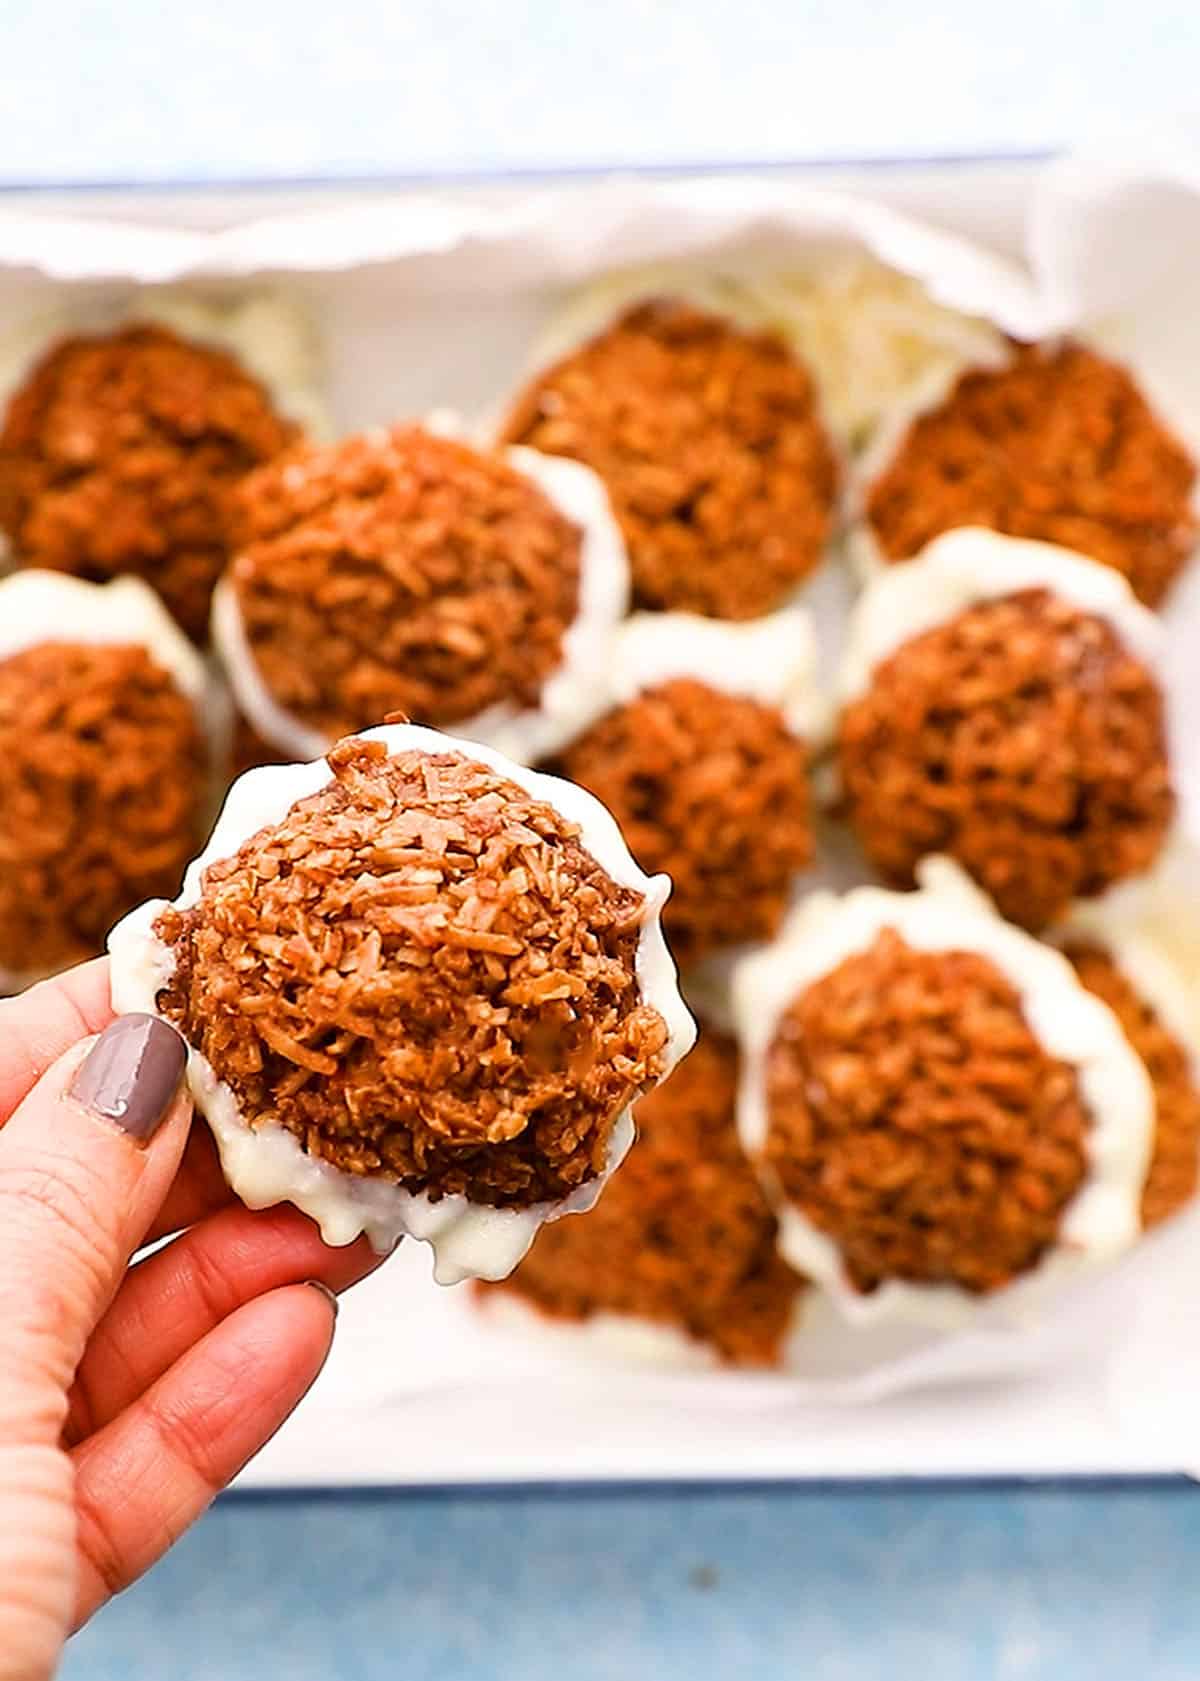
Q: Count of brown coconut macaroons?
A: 11